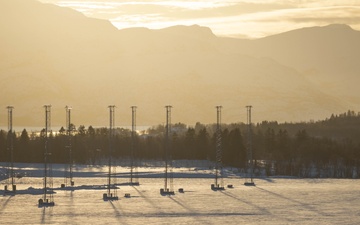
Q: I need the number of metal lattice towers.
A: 8